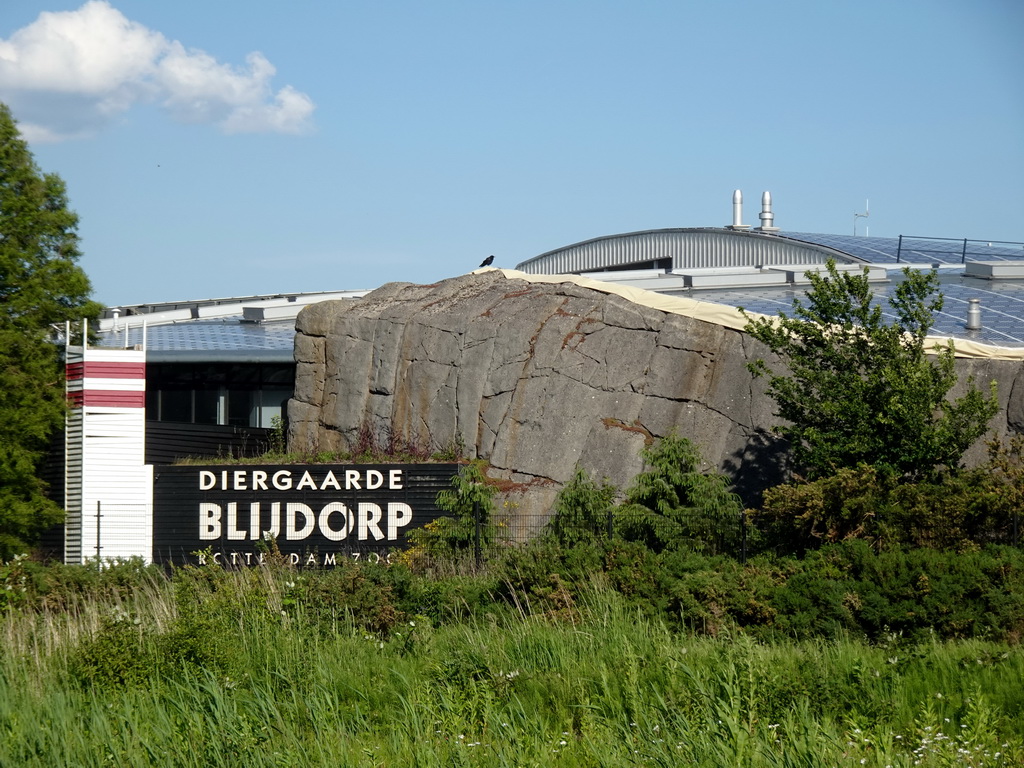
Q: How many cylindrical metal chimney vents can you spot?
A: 3